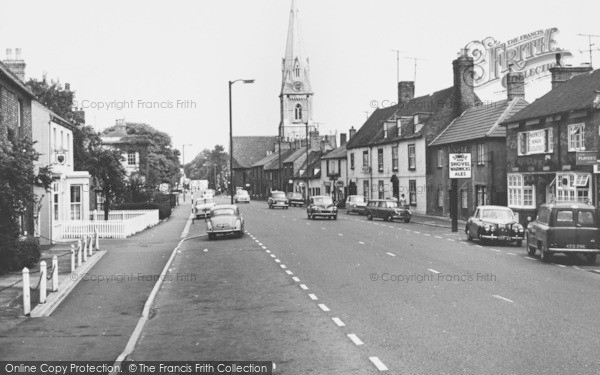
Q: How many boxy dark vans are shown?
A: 1